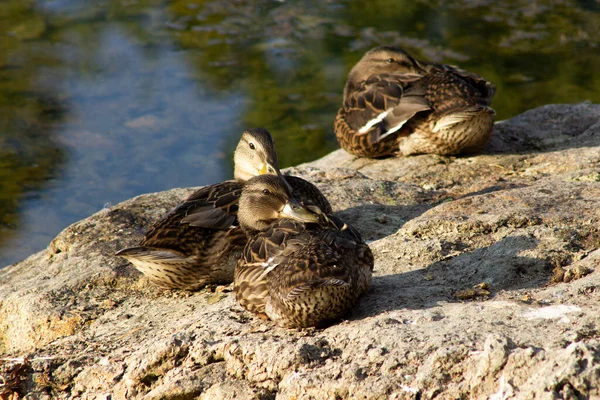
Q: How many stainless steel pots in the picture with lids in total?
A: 0